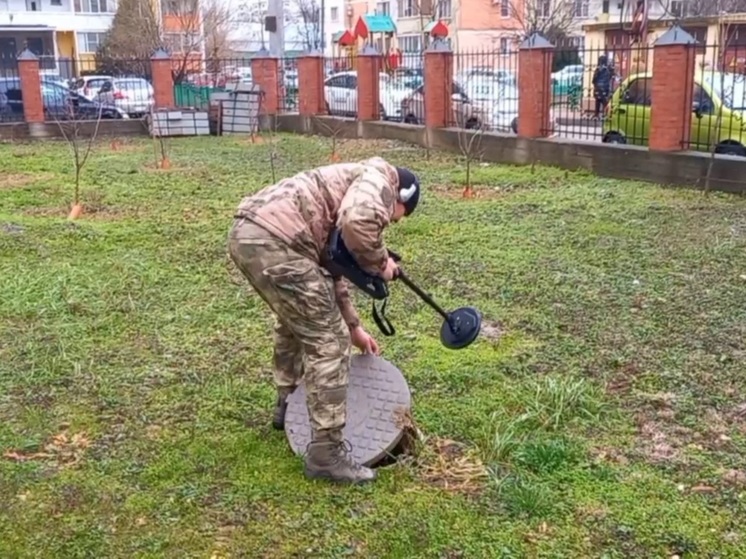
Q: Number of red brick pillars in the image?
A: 8